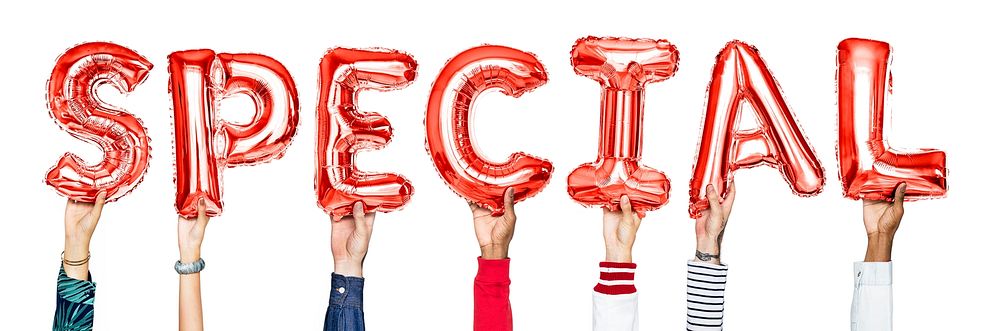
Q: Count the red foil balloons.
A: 7